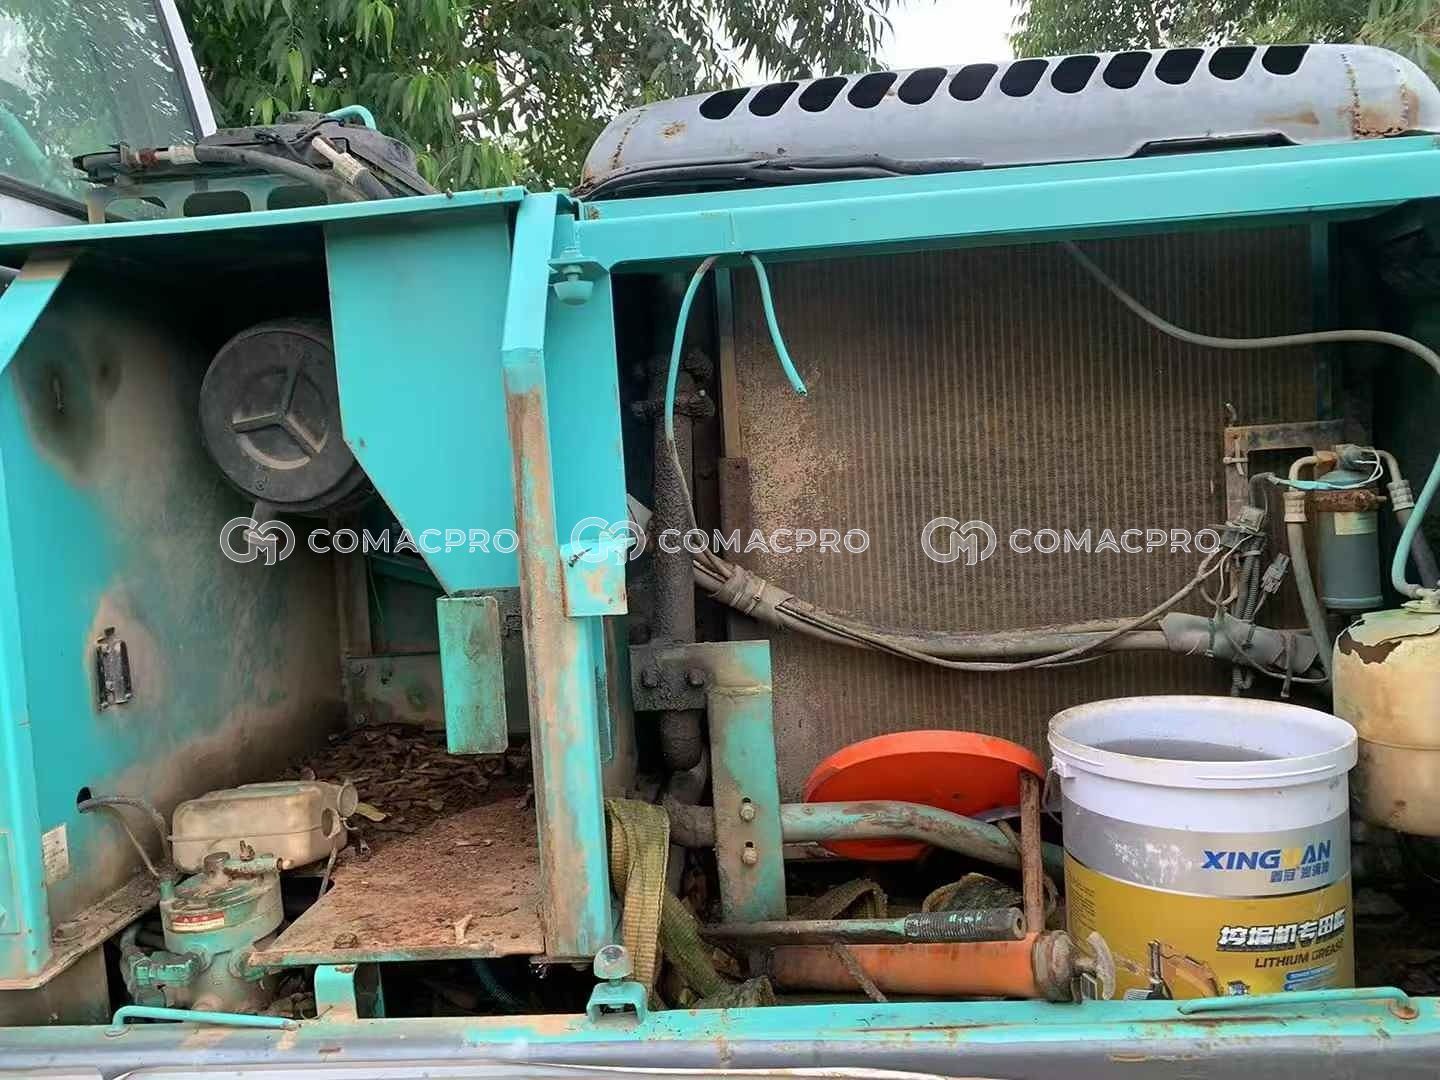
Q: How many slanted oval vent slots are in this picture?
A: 12